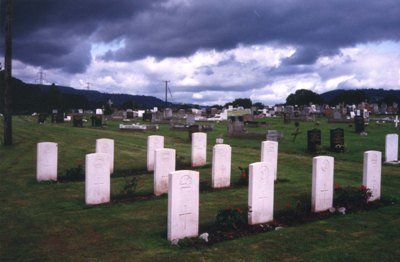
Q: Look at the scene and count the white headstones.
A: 13